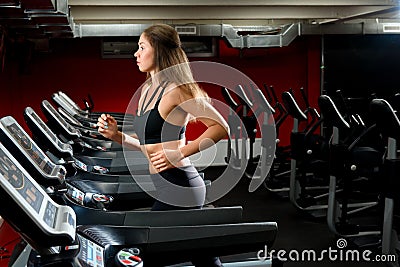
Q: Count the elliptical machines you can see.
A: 6